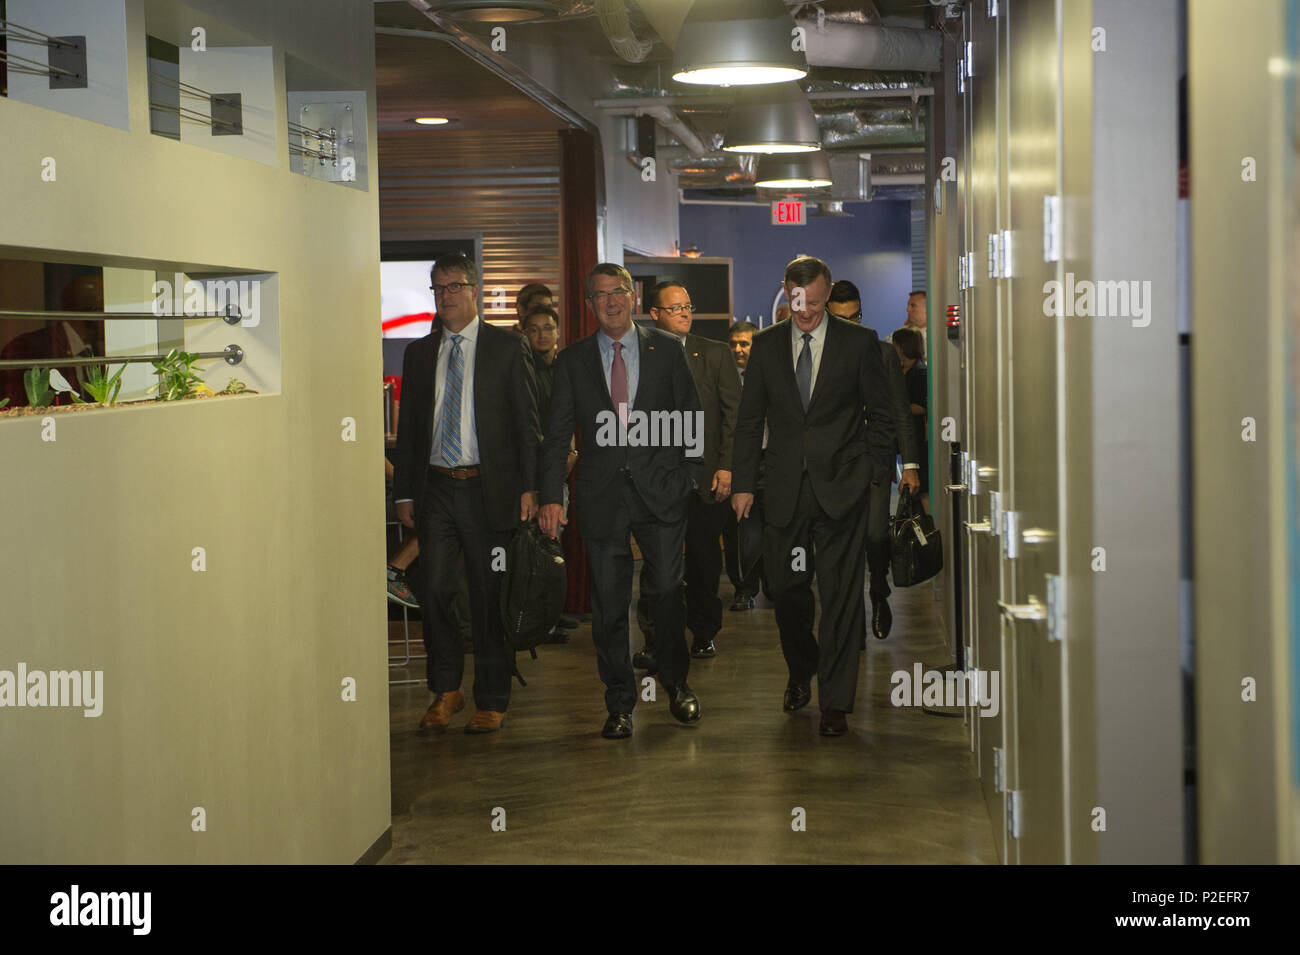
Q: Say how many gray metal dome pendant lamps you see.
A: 3